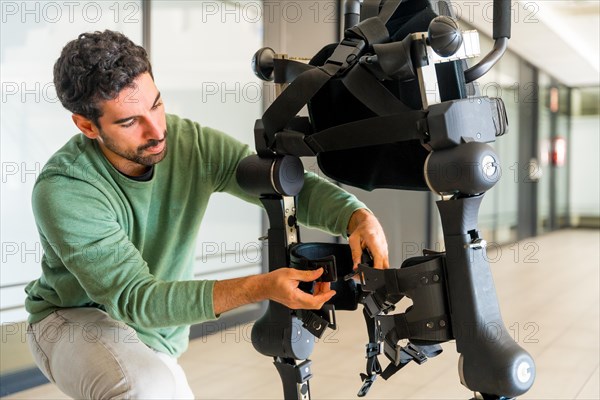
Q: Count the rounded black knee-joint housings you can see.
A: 2